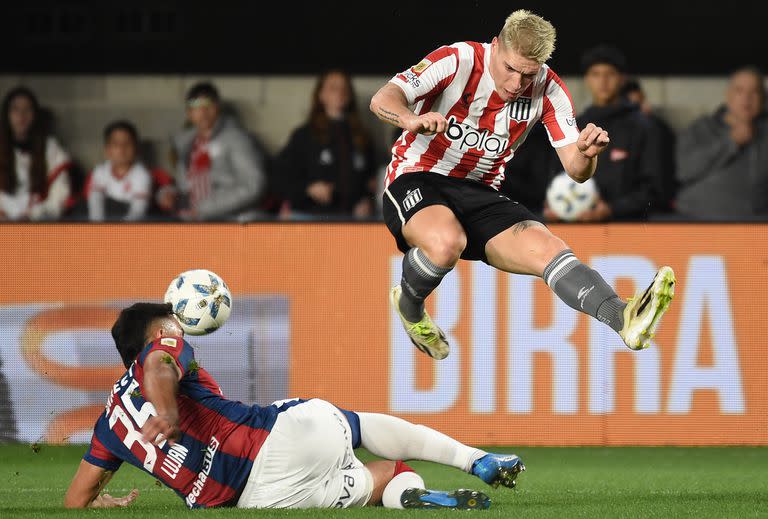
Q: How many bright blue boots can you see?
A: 2